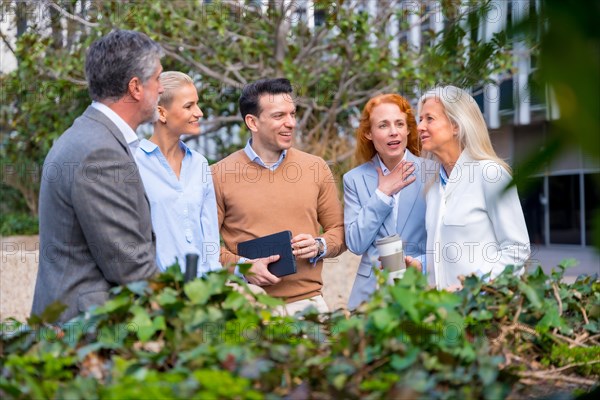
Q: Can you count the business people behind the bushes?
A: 5